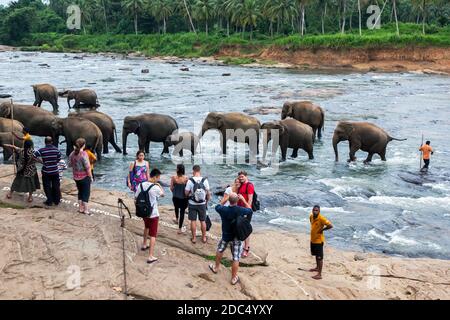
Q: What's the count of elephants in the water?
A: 12